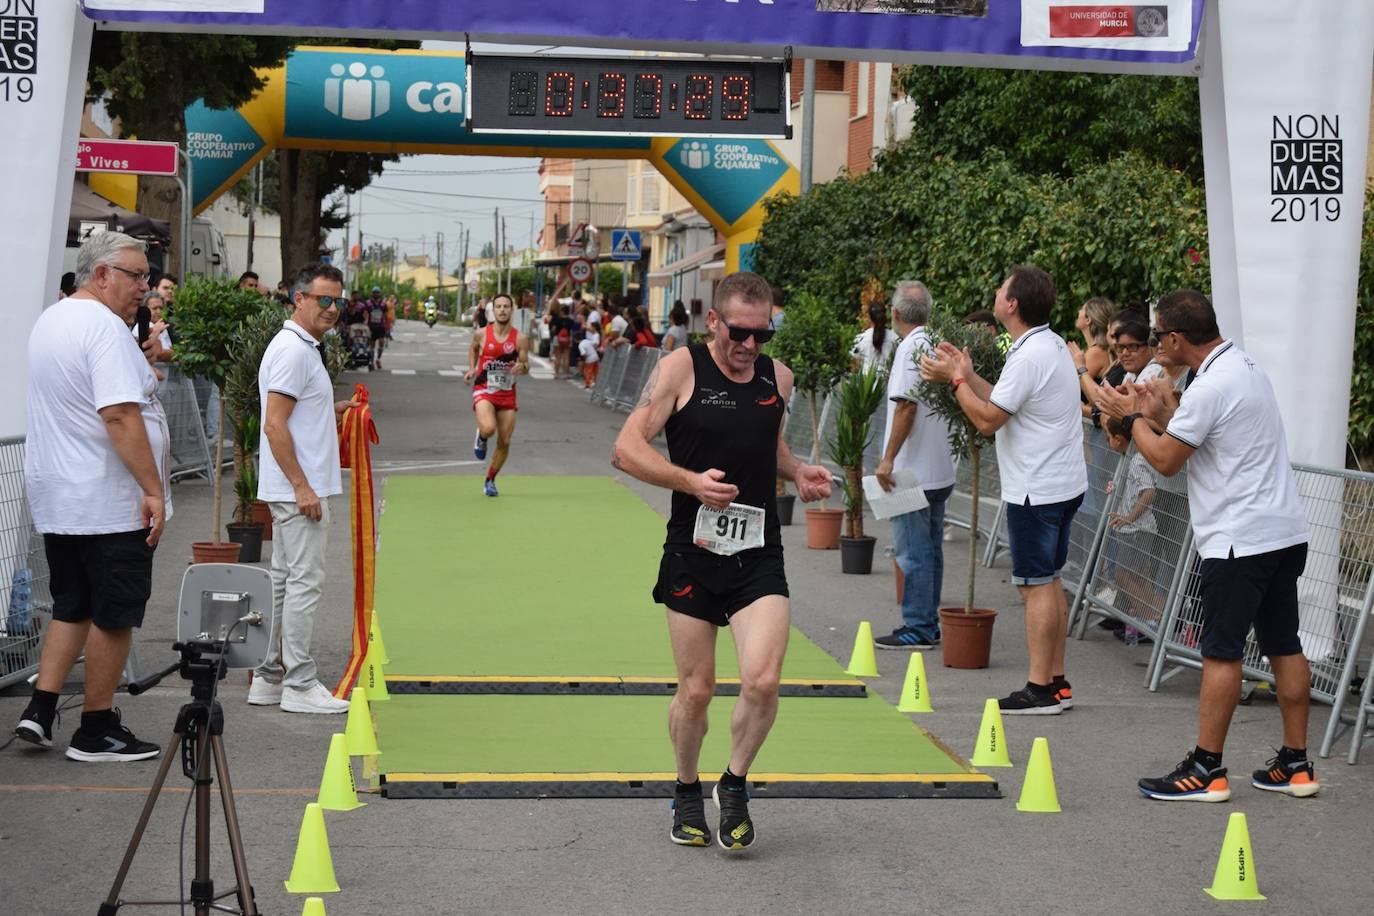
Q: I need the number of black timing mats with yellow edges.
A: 2